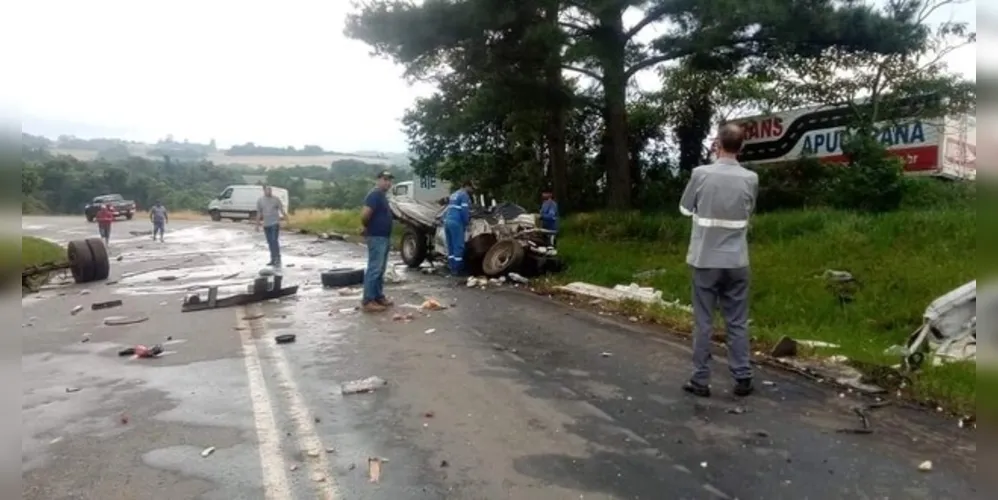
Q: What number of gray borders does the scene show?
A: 2